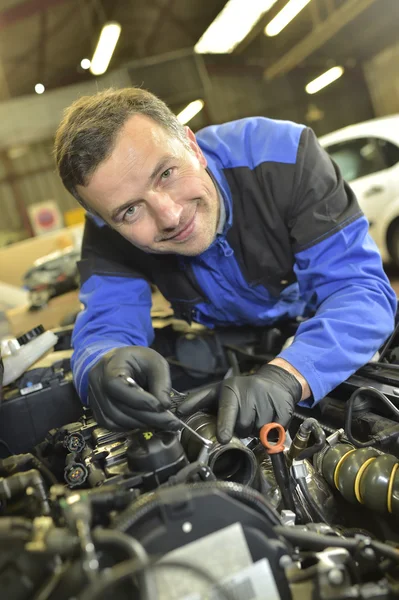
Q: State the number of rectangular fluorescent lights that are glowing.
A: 5